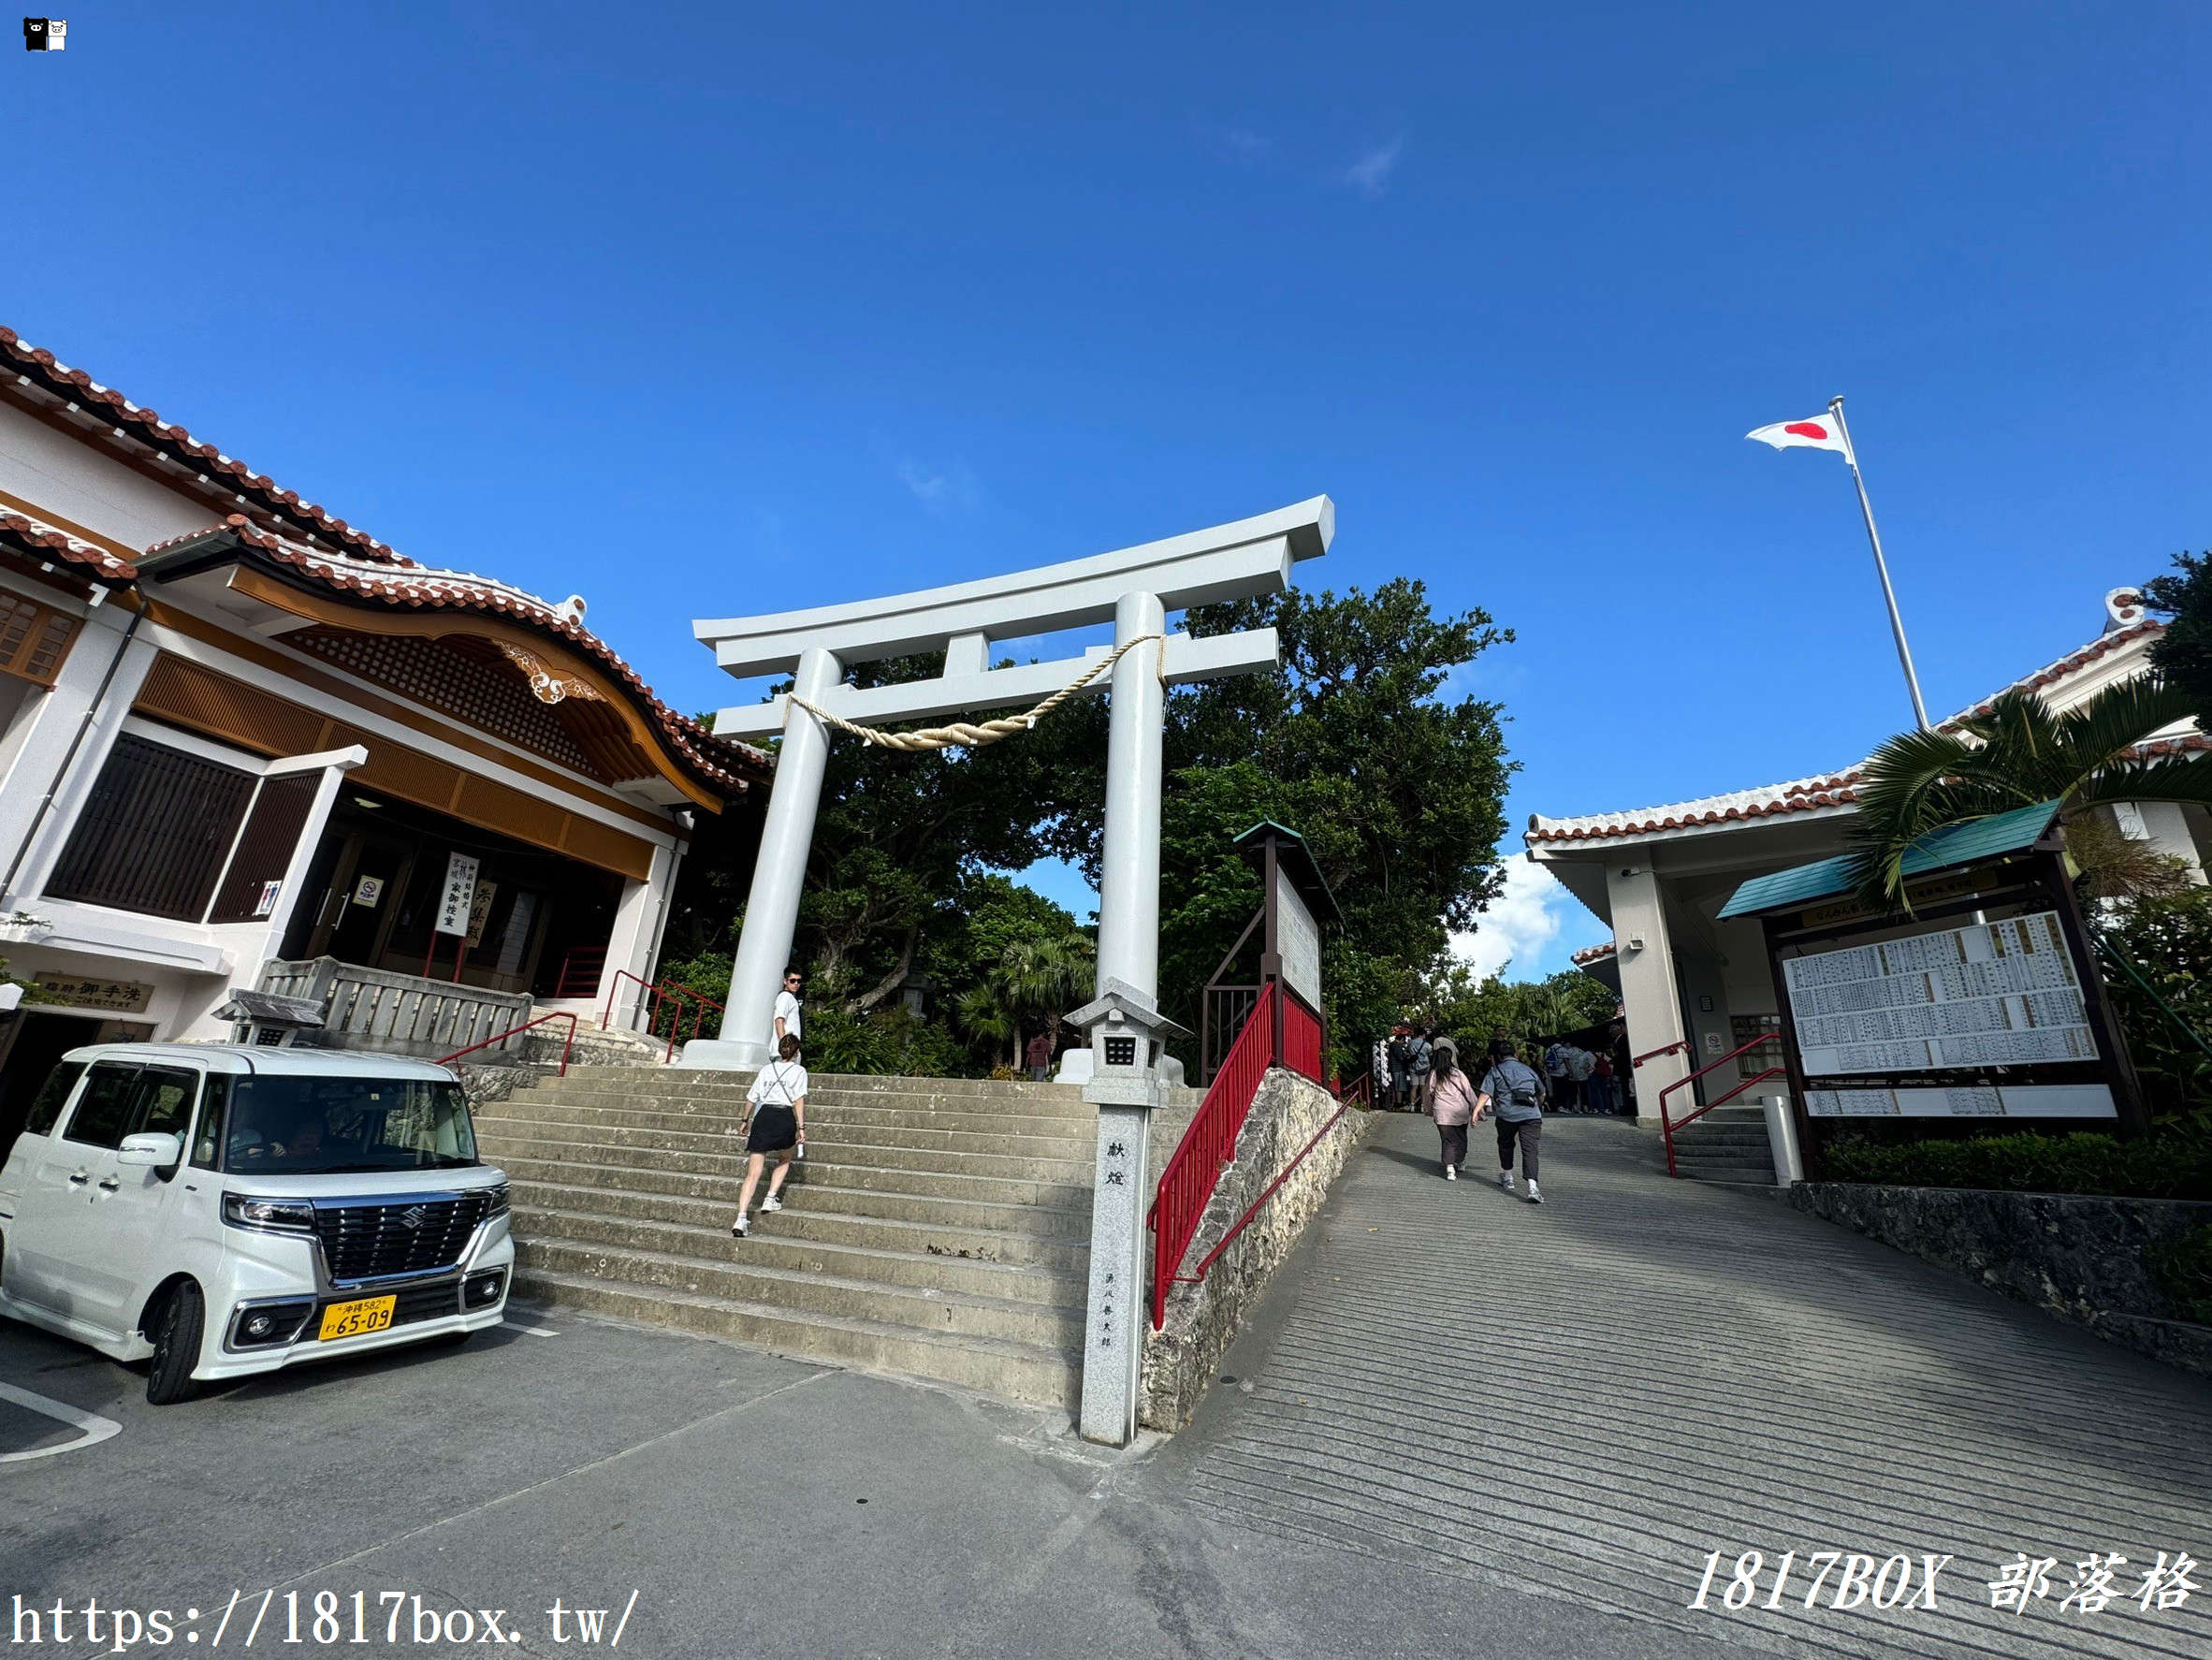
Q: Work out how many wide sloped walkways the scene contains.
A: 1